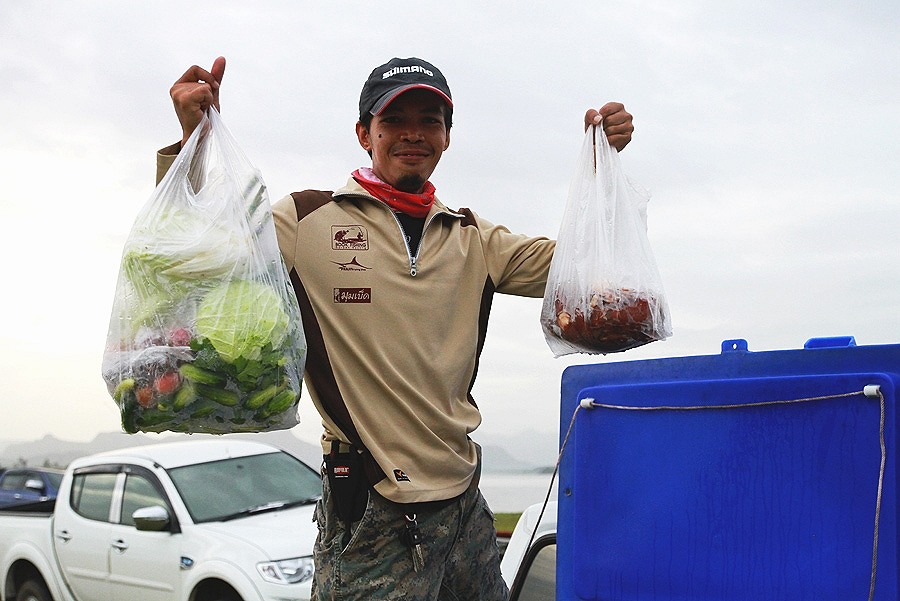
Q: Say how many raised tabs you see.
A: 2